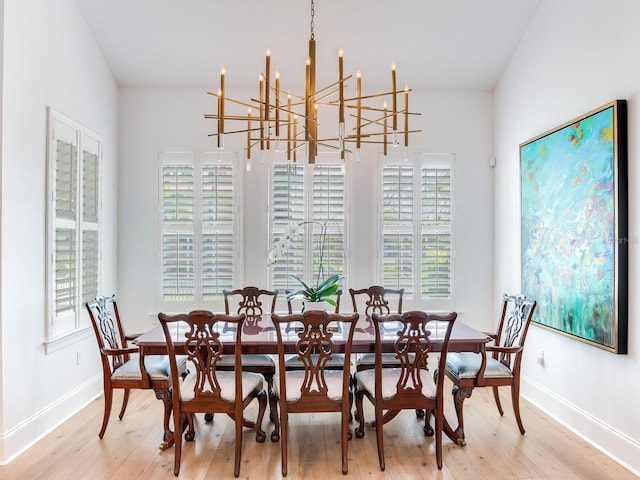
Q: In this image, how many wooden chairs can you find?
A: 8